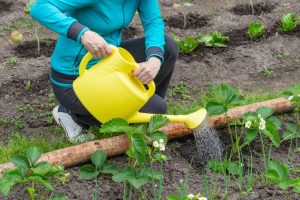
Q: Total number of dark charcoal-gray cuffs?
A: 2